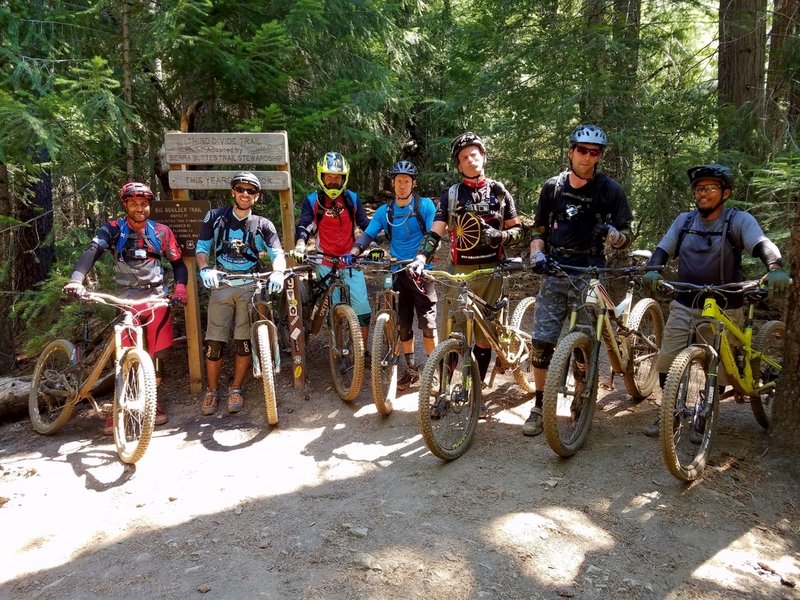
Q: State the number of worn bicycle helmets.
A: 7